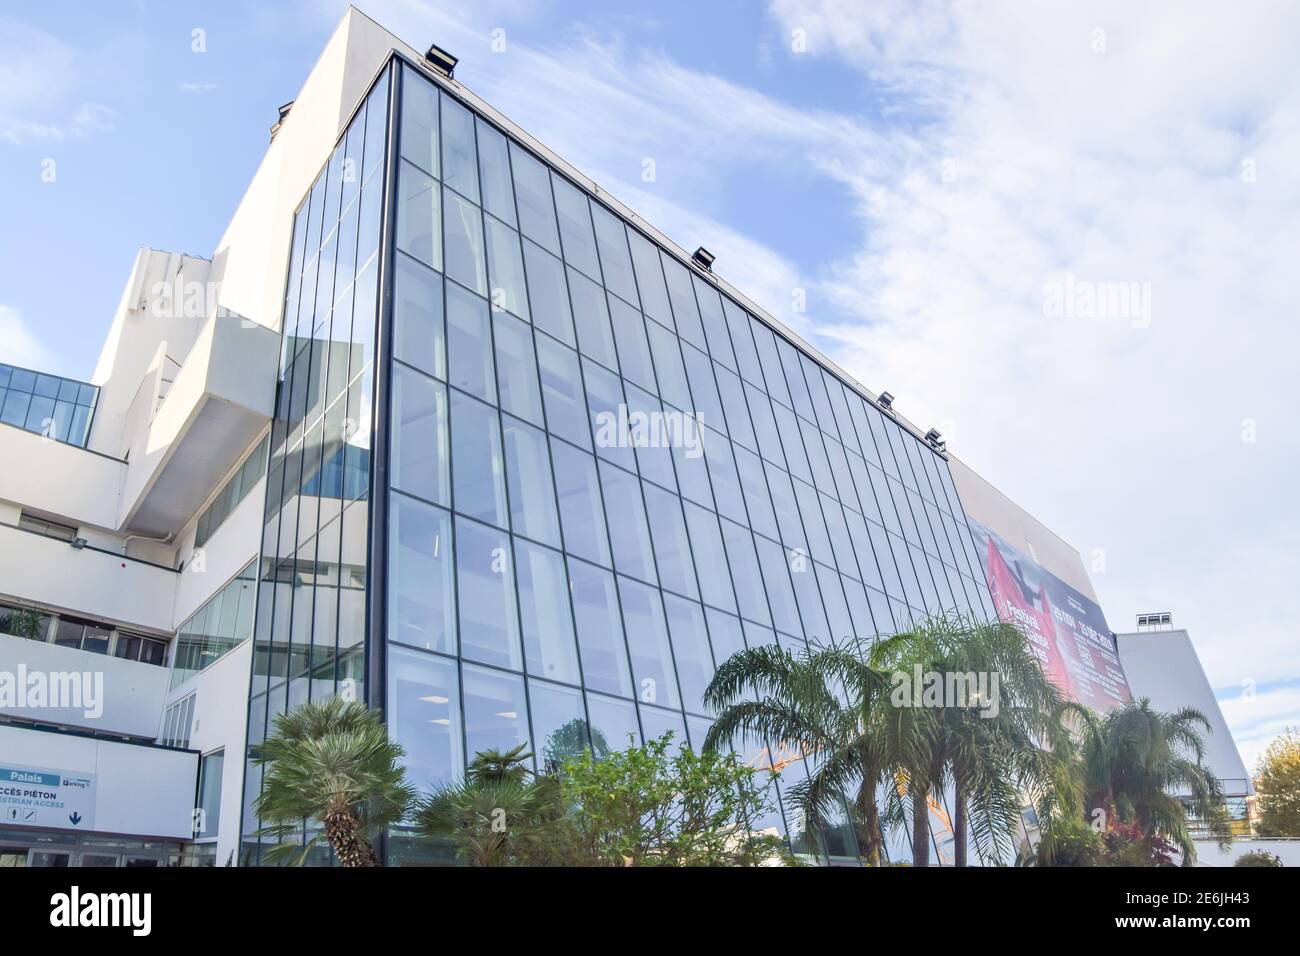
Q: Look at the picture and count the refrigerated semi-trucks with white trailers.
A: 0